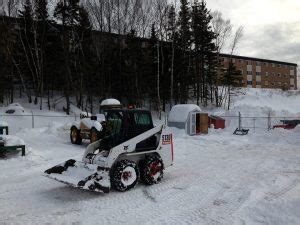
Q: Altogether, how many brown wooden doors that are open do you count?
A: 1